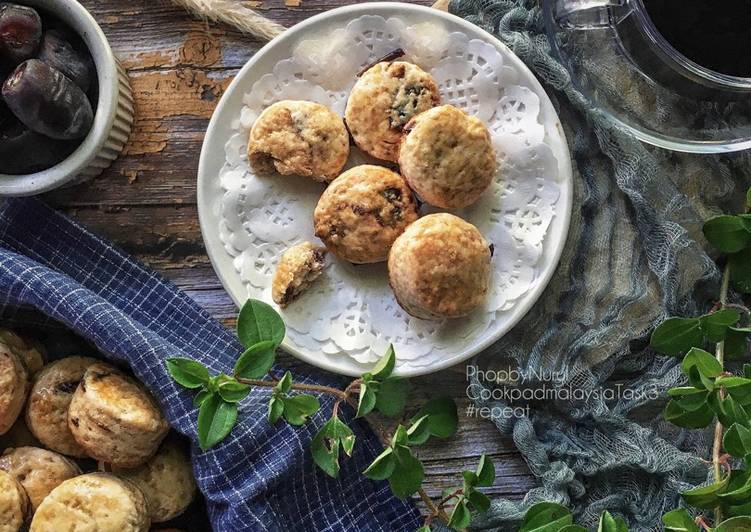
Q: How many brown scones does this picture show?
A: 13